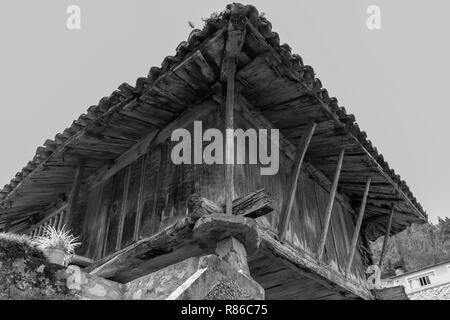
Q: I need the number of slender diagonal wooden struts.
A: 4